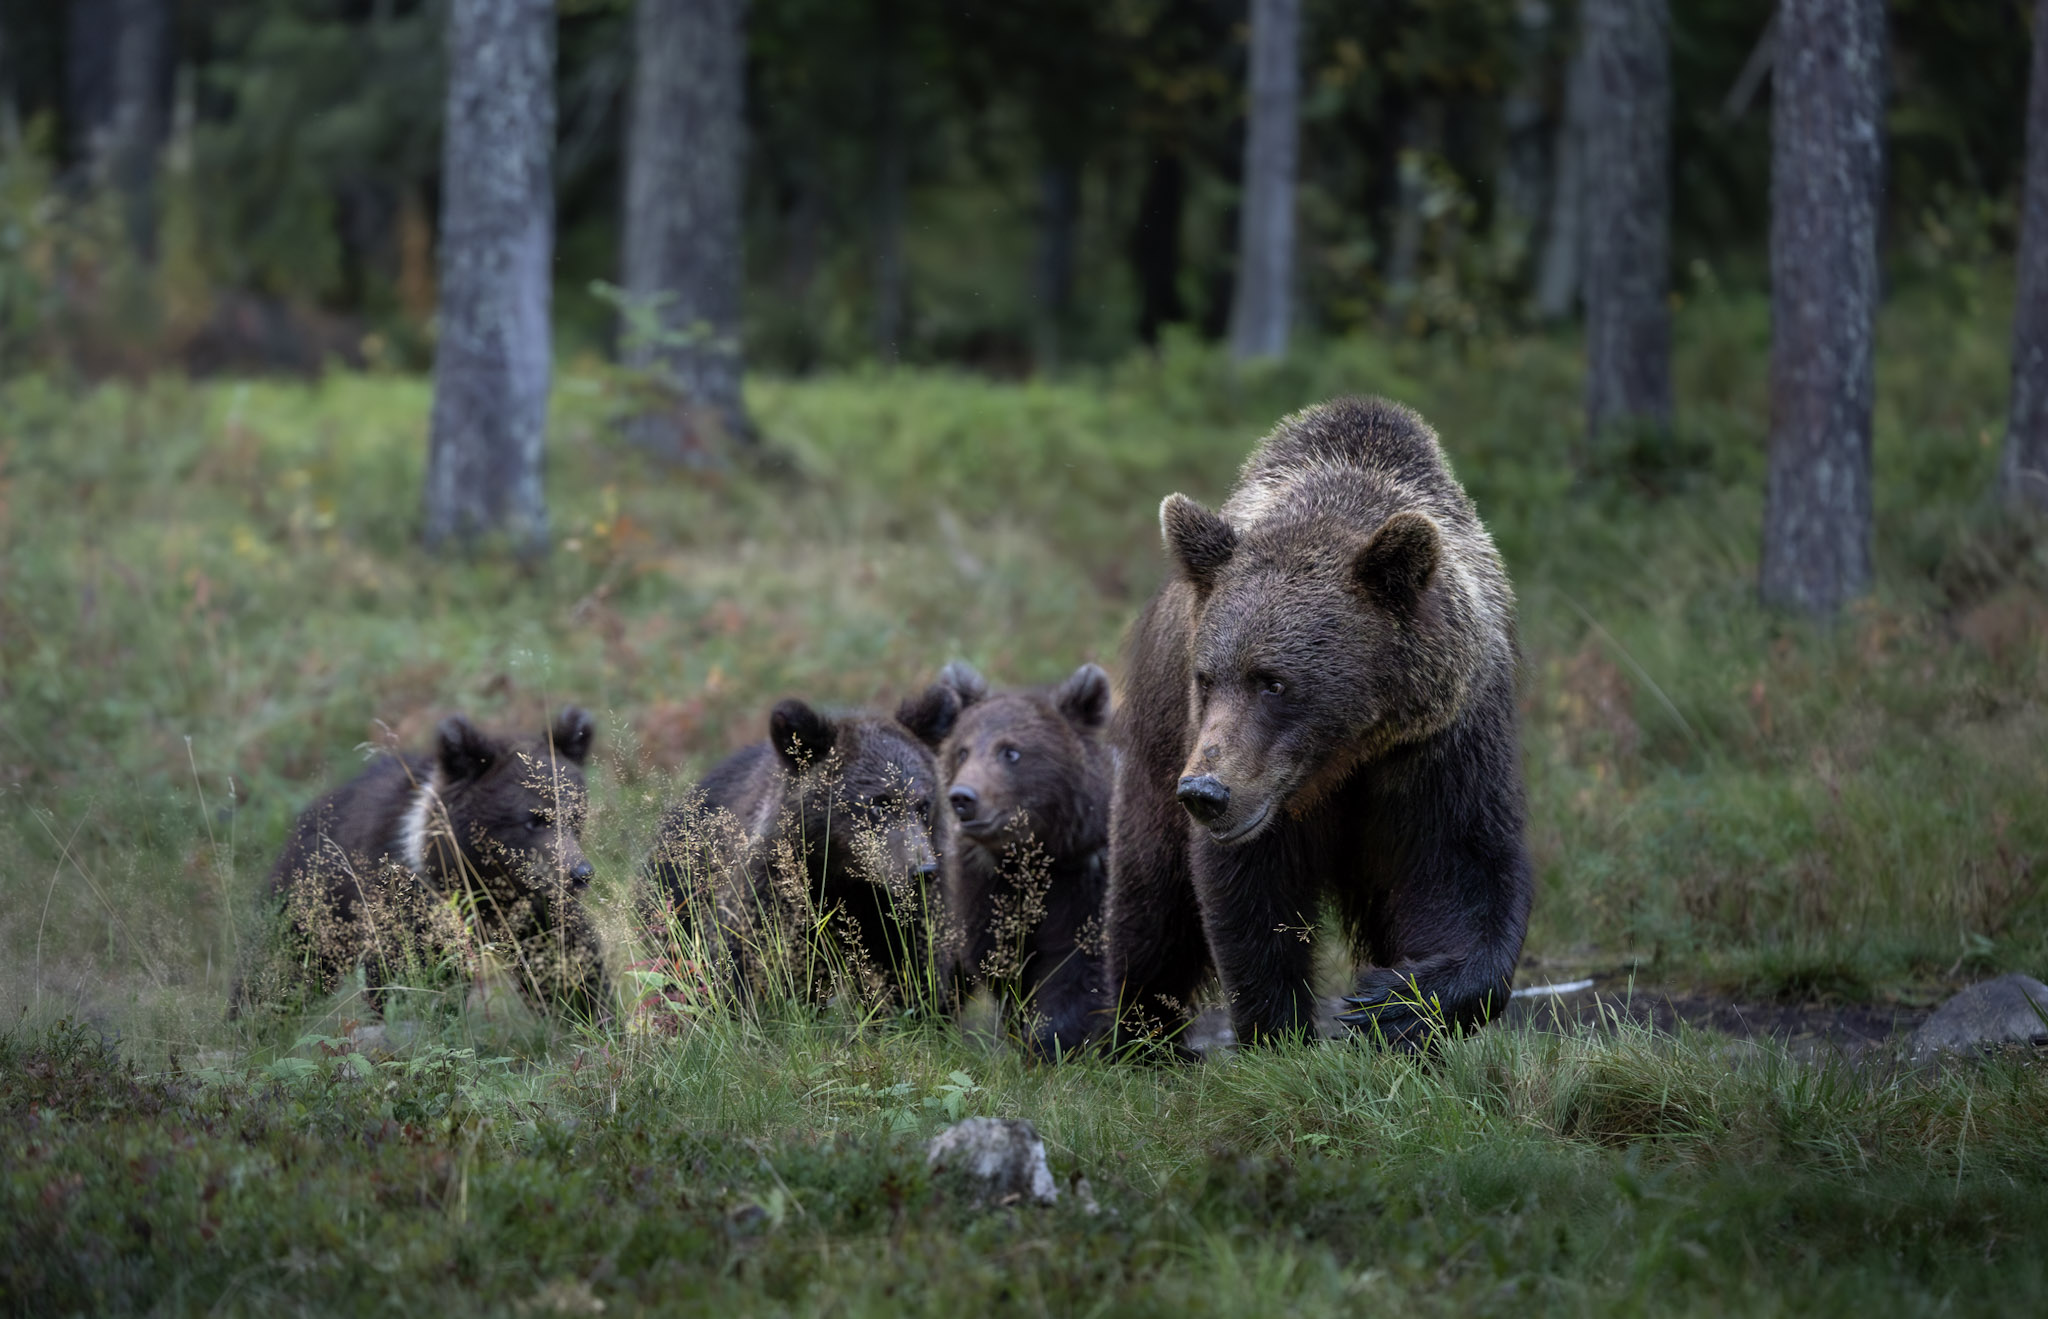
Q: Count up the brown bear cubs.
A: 3